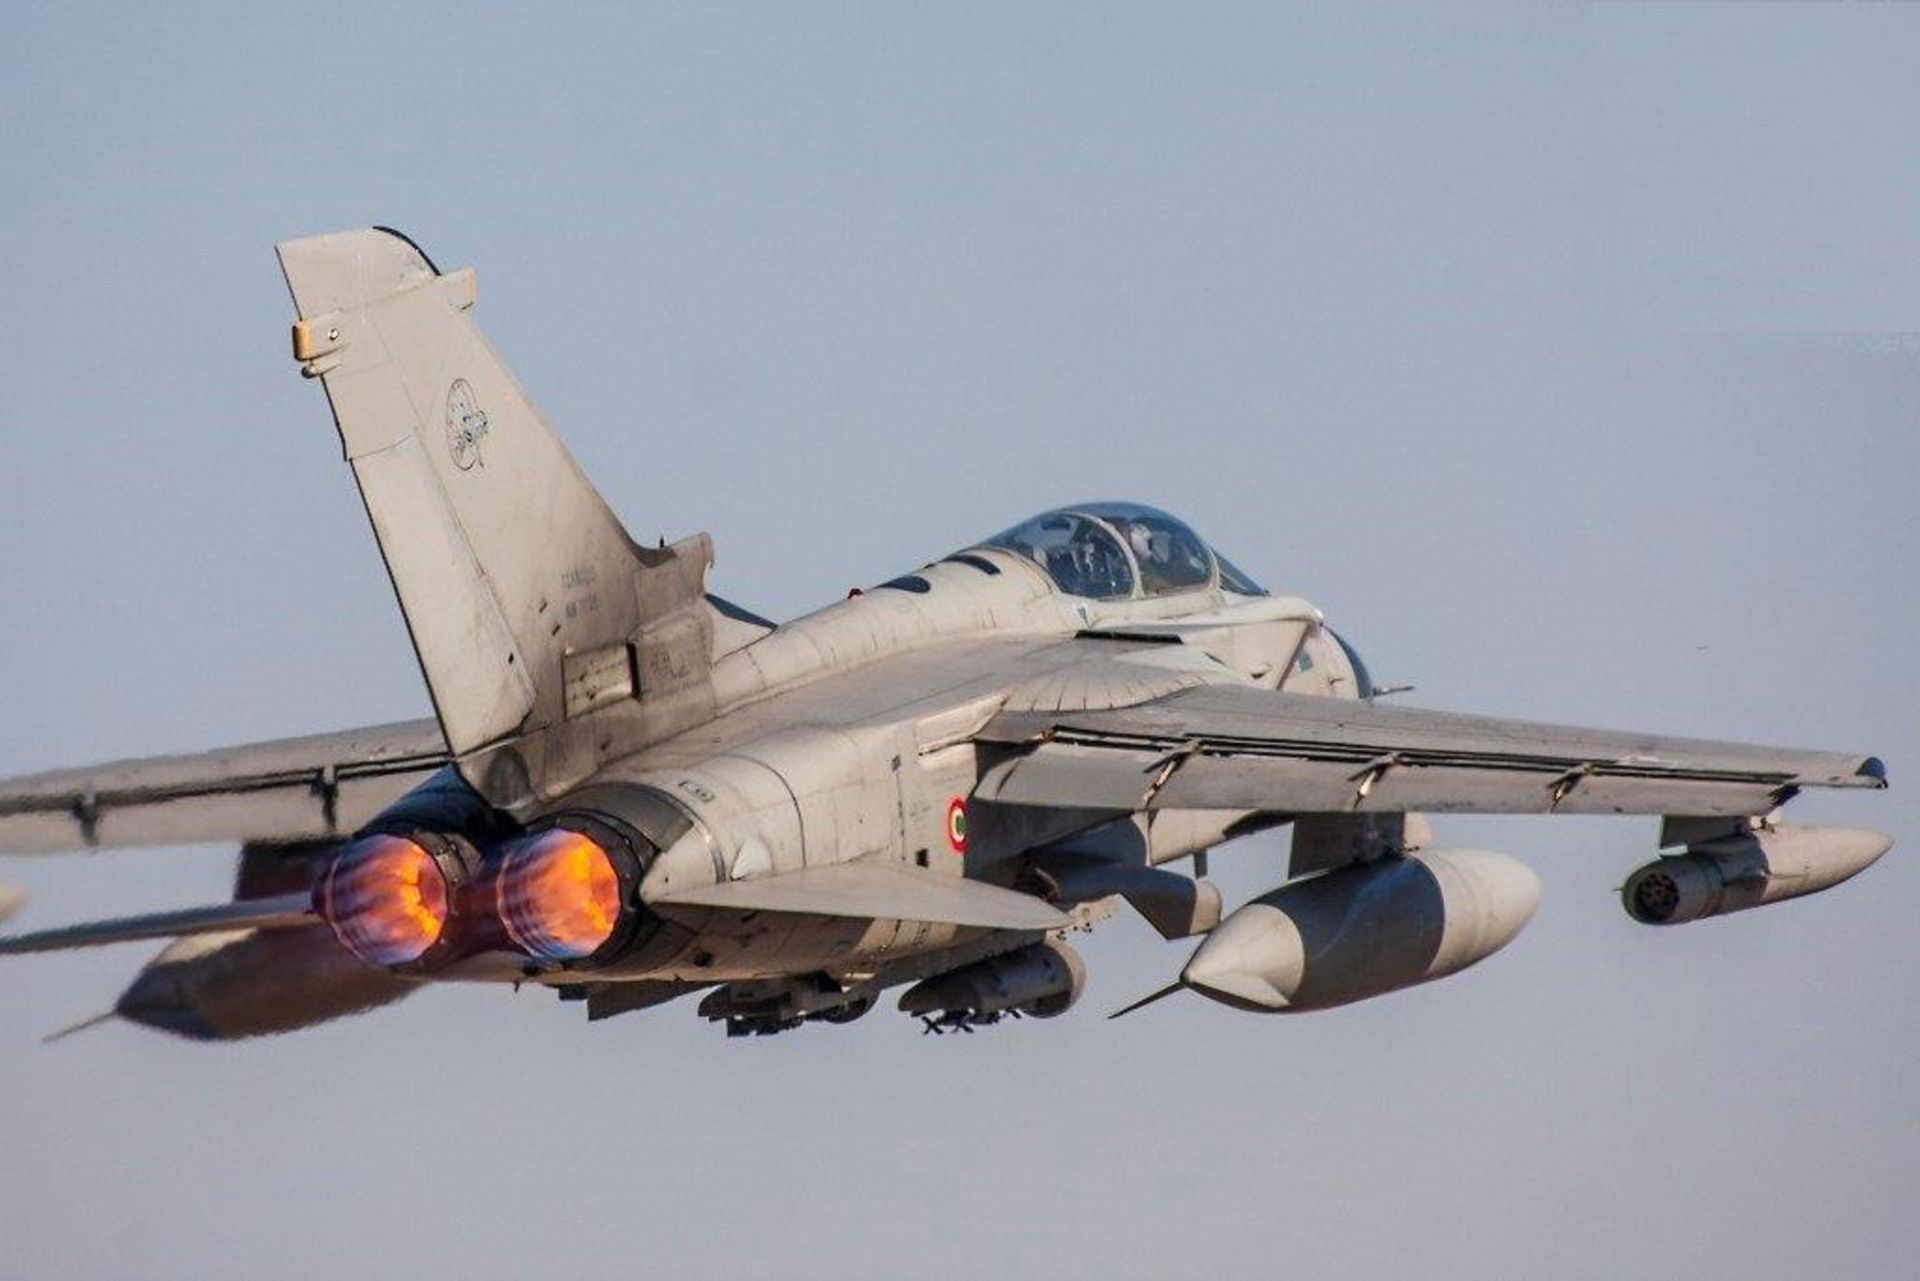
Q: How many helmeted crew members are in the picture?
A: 1